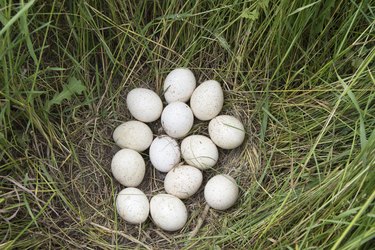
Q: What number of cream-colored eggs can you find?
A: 13